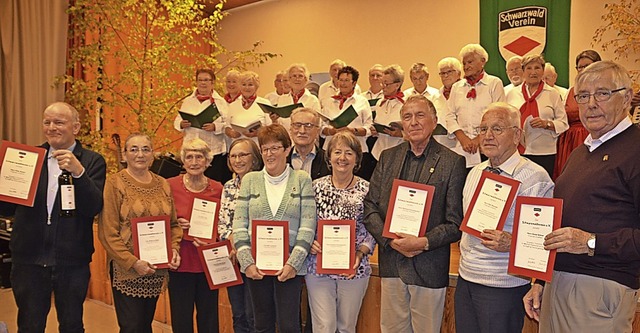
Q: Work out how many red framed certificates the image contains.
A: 9